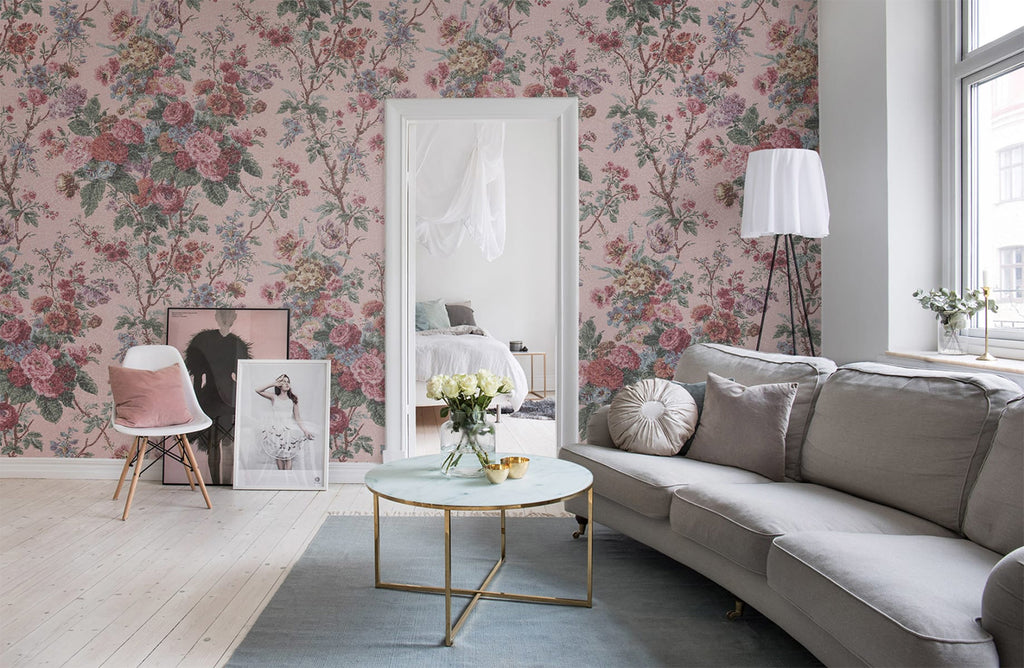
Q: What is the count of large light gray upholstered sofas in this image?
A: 1